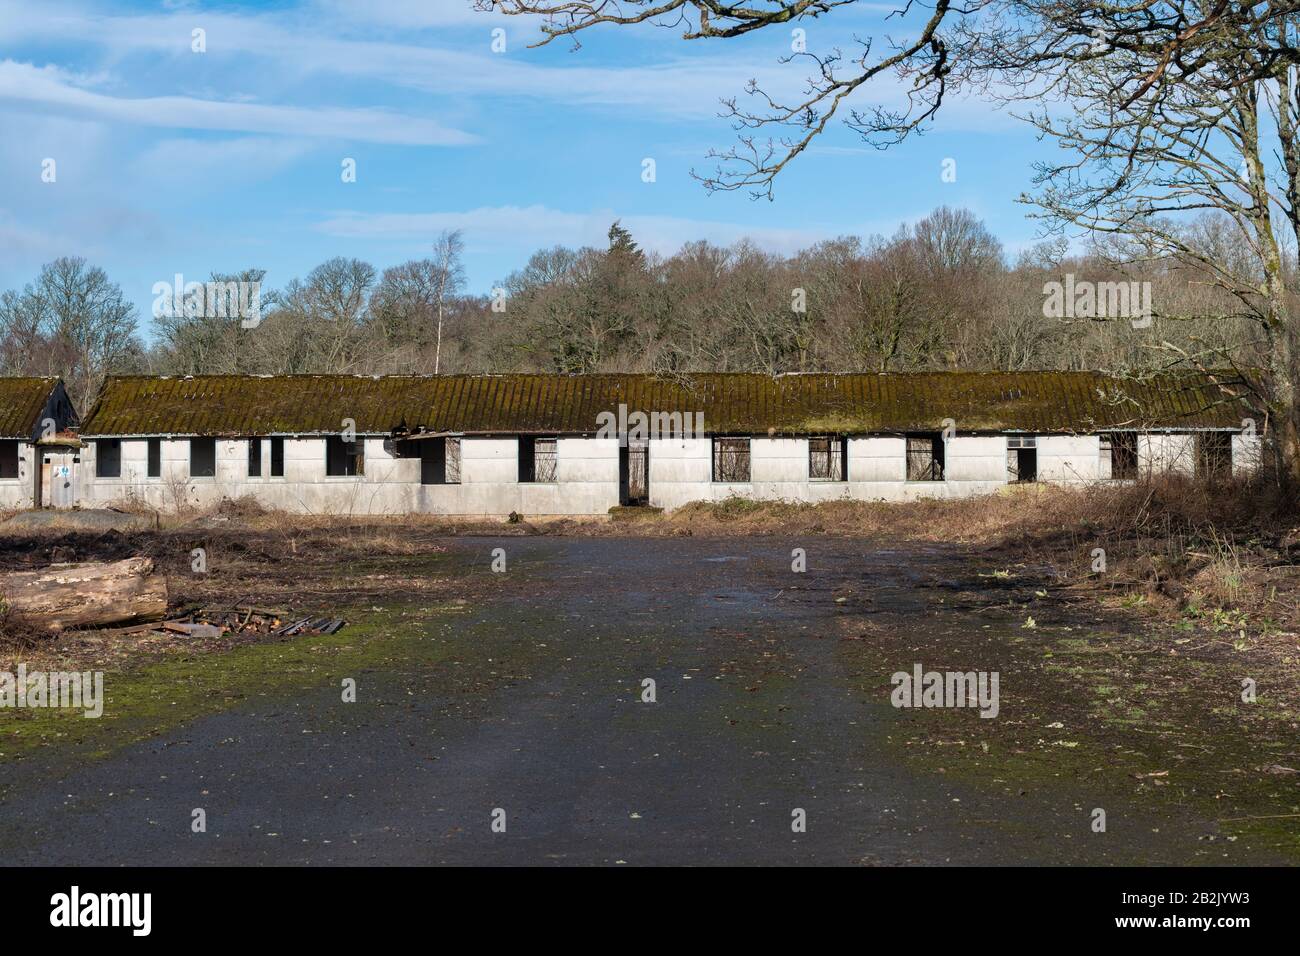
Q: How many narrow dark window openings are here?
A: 3